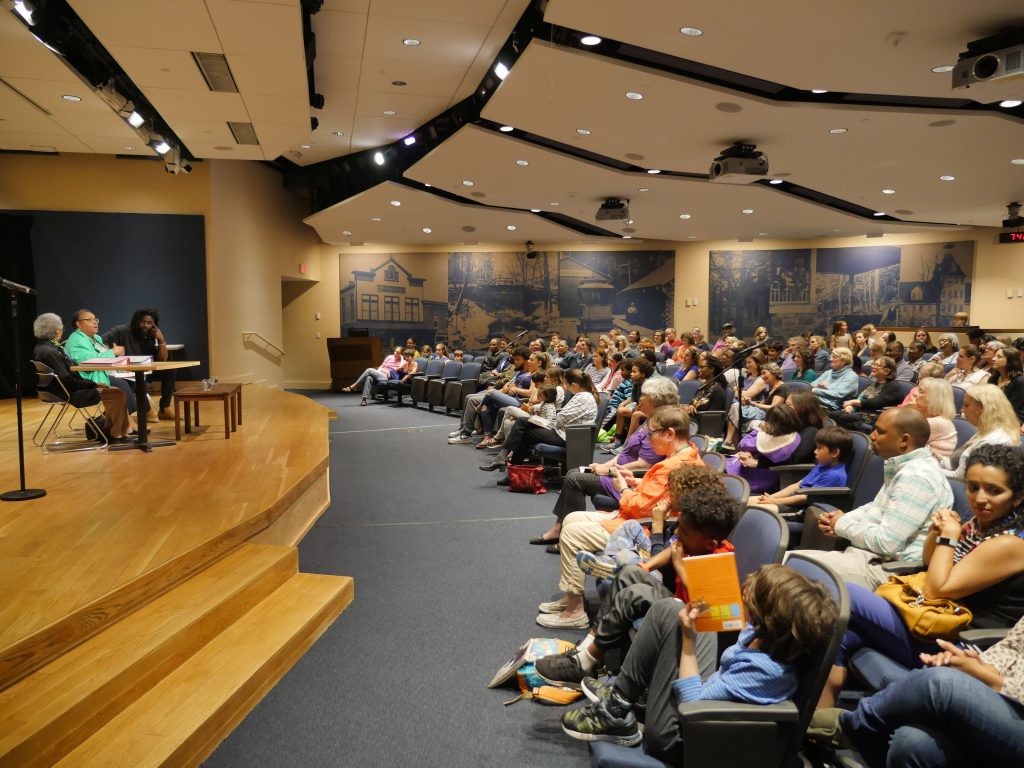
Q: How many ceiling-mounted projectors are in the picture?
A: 3